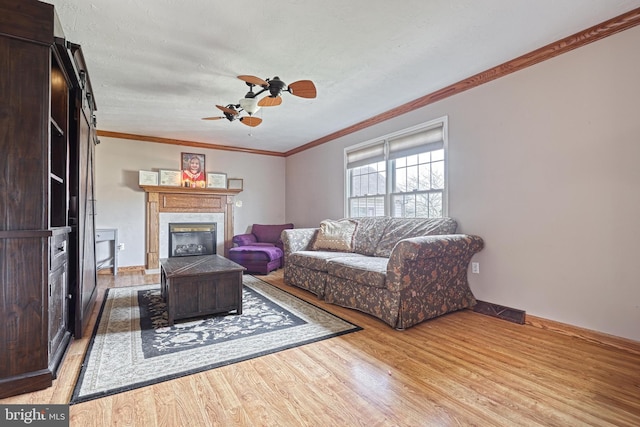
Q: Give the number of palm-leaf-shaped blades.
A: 6